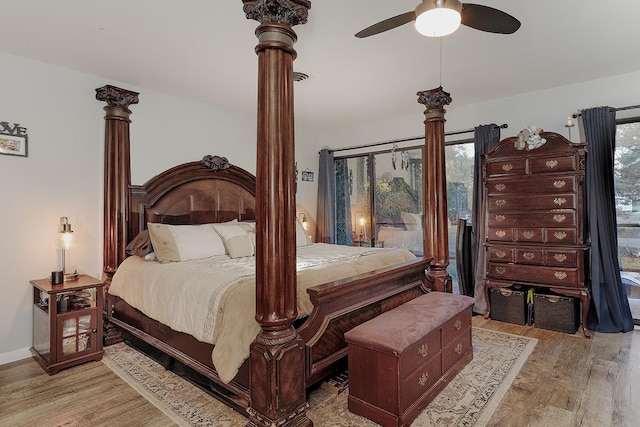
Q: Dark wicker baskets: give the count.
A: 2